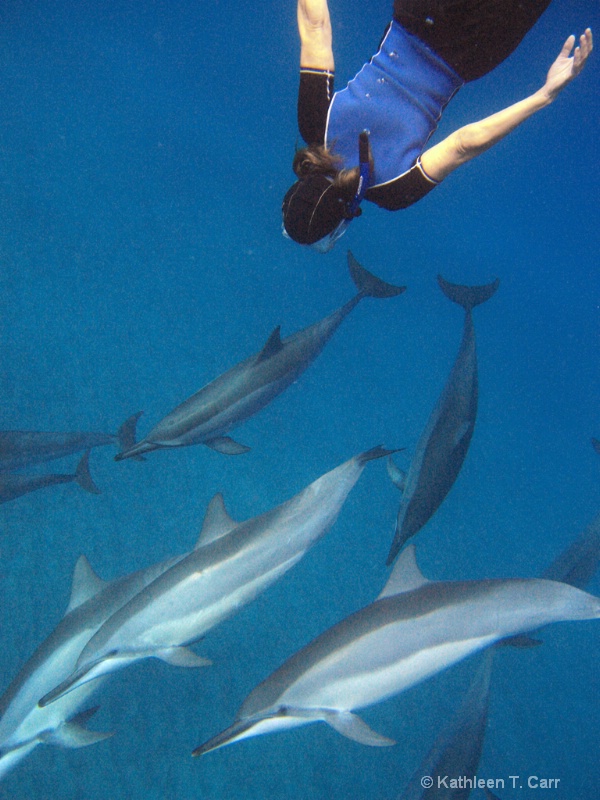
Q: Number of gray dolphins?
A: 9